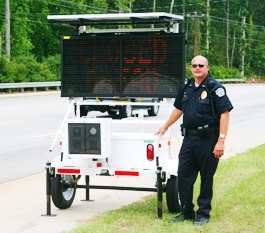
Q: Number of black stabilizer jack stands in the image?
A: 3